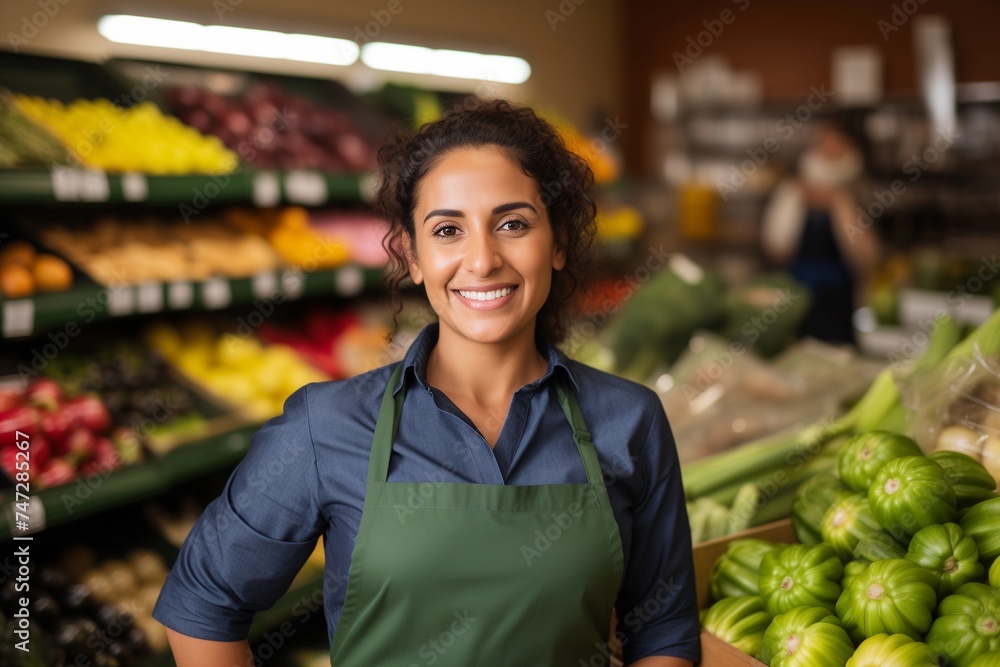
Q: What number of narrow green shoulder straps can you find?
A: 2